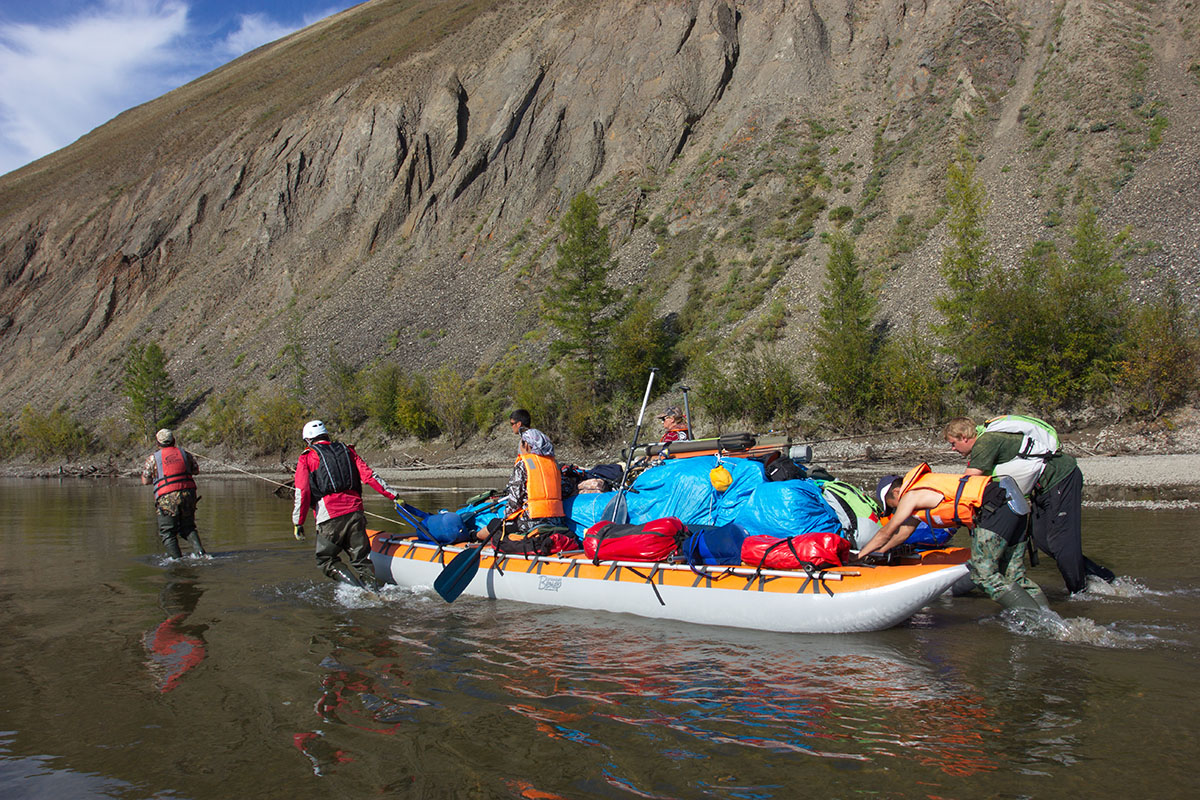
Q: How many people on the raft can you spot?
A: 3